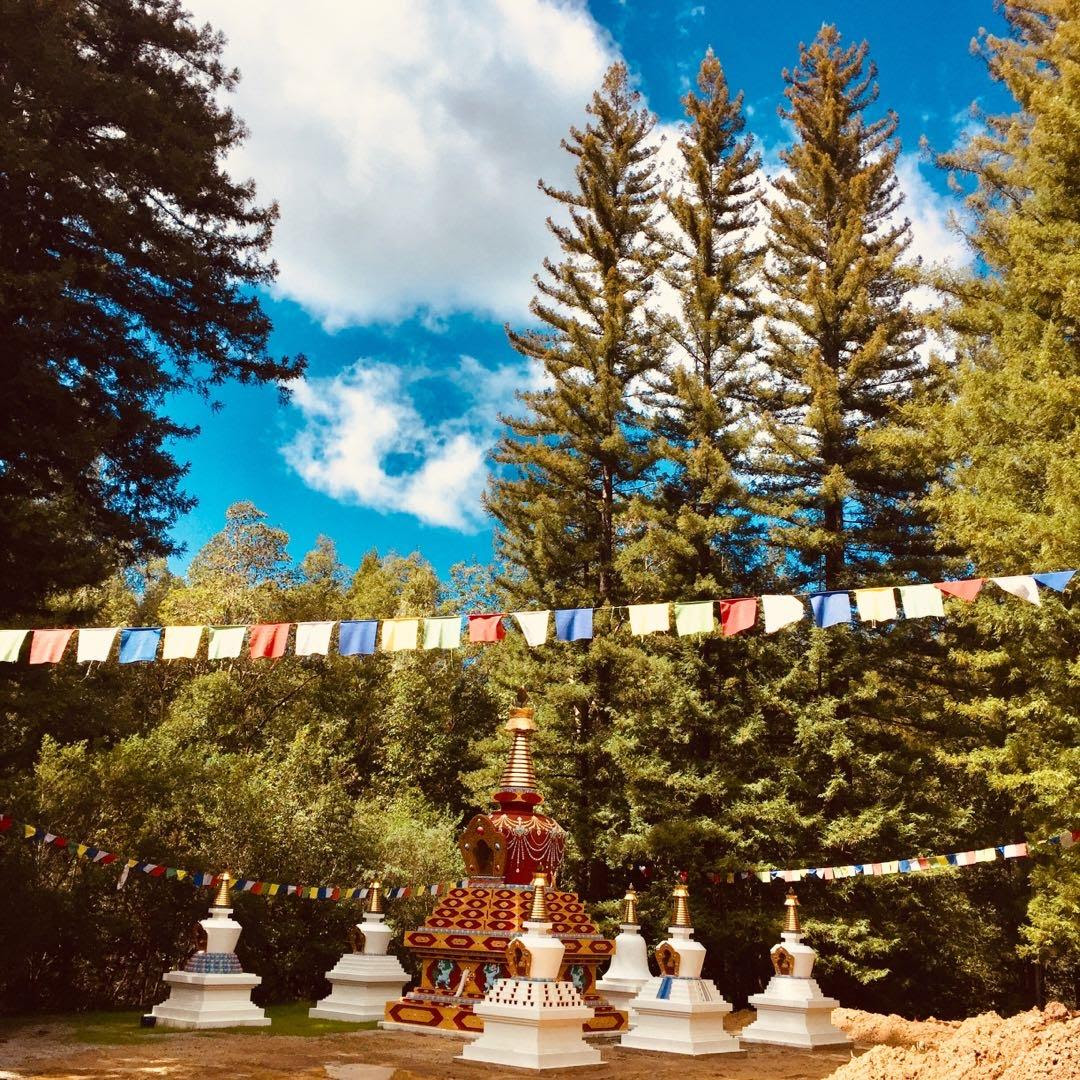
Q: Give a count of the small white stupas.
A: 6